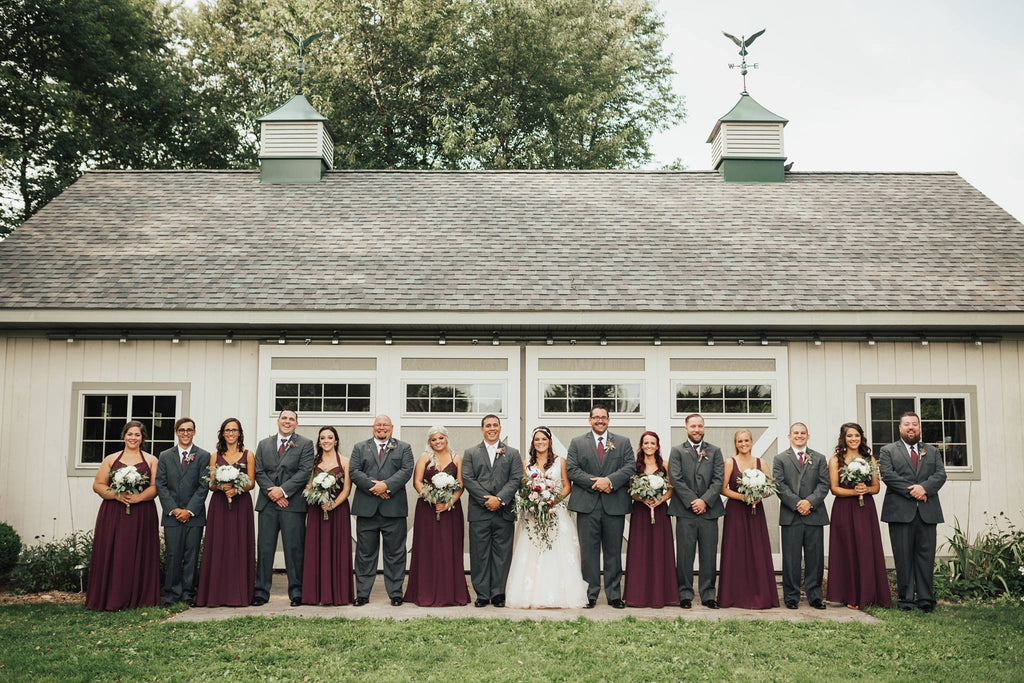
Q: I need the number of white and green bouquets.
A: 7